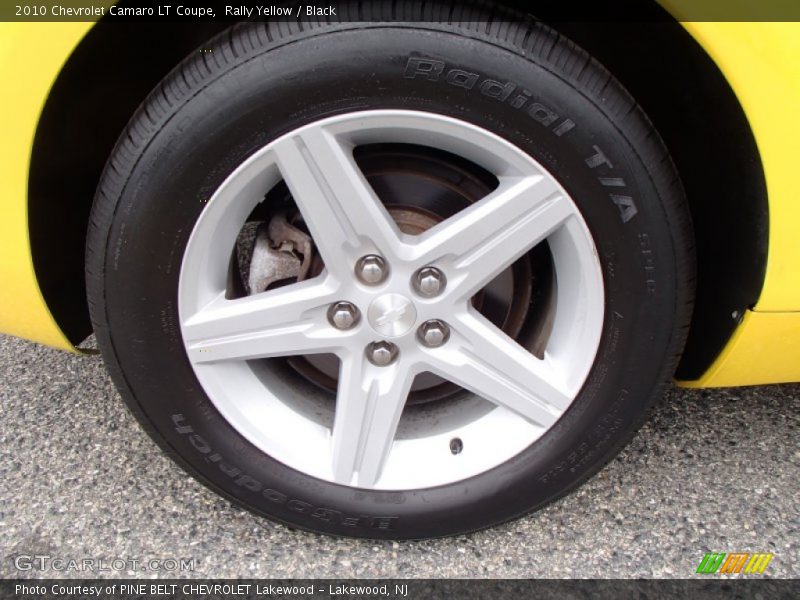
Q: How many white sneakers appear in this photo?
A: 0